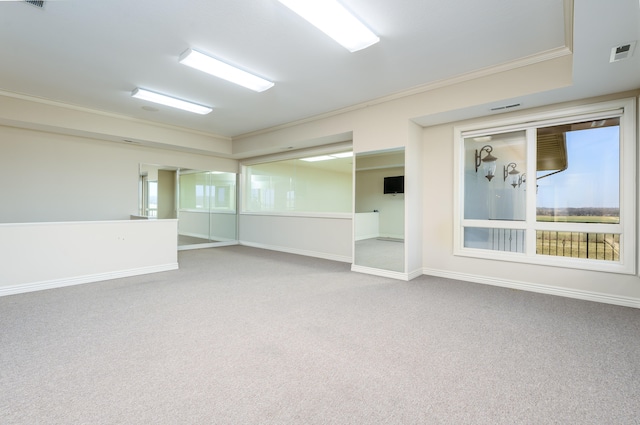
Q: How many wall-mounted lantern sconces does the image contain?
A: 3